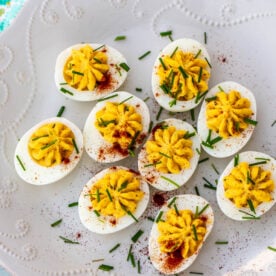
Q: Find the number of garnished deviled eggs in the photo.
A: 9